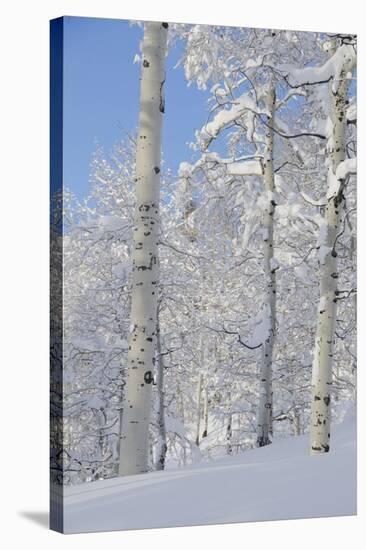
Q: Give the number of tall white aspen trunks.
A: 3